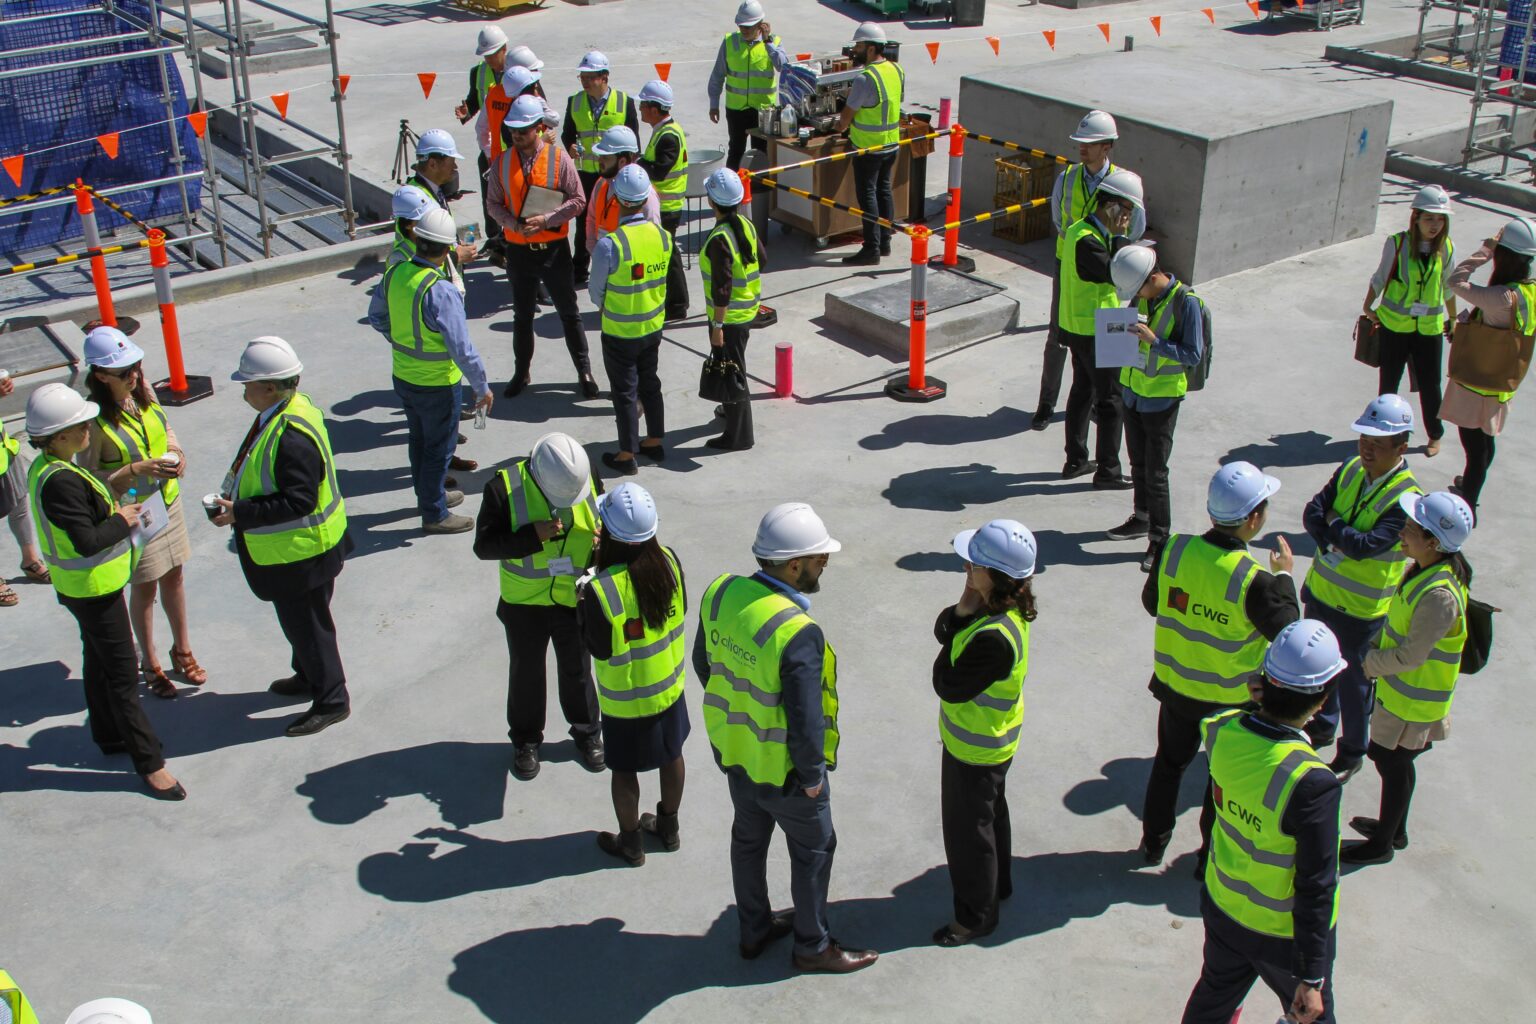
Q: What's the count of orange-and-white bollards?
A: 5